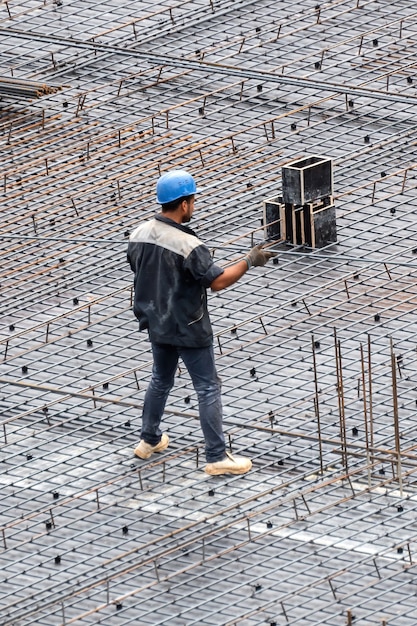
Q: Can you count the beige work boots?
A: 2